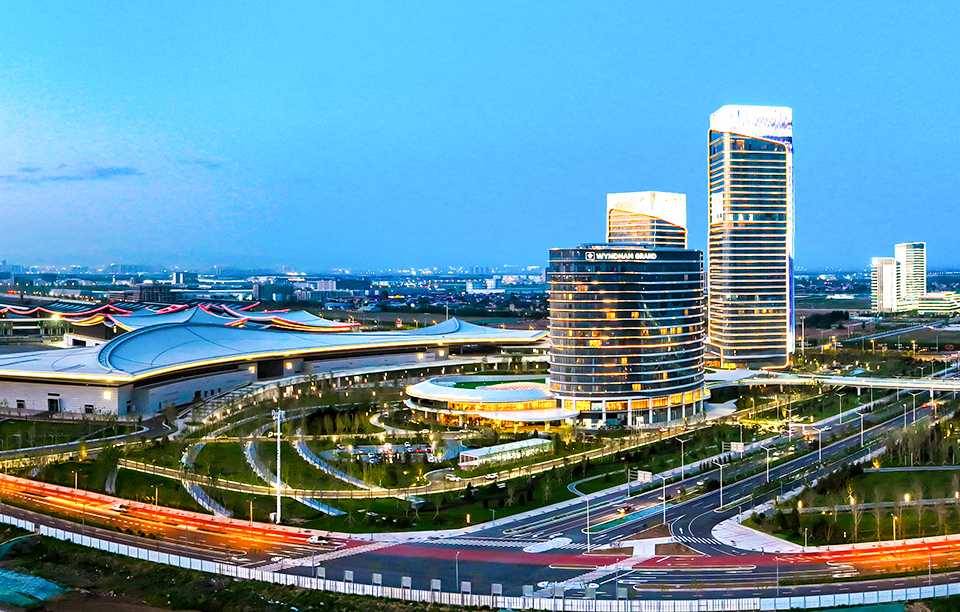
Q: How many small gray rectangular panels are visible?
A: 11